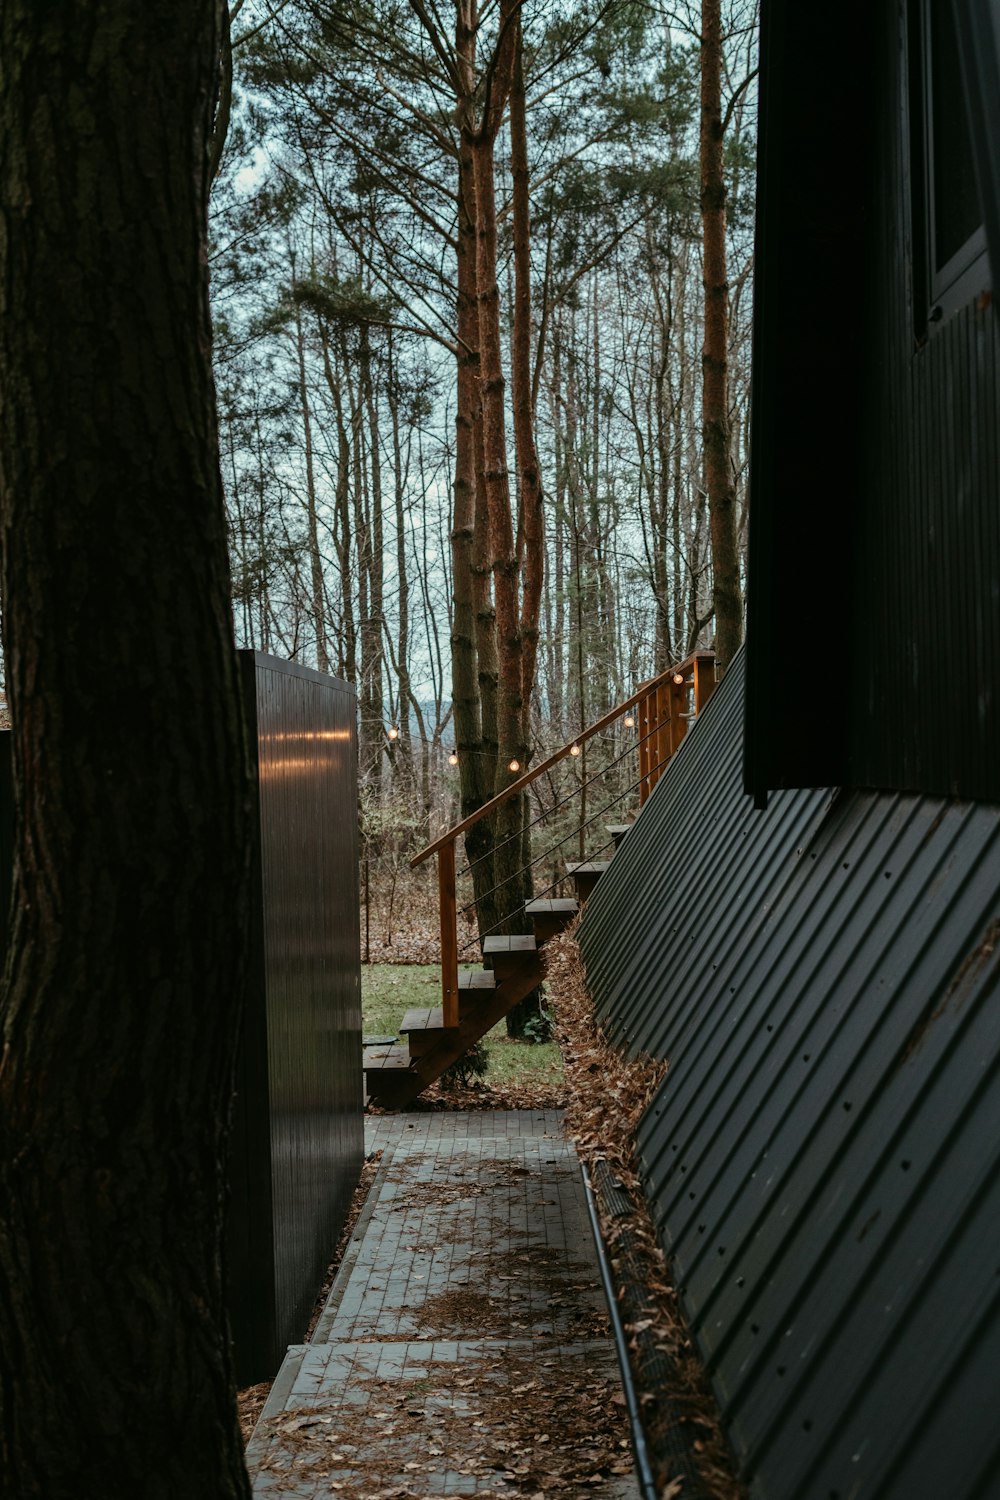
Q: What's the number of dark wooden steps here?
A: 7